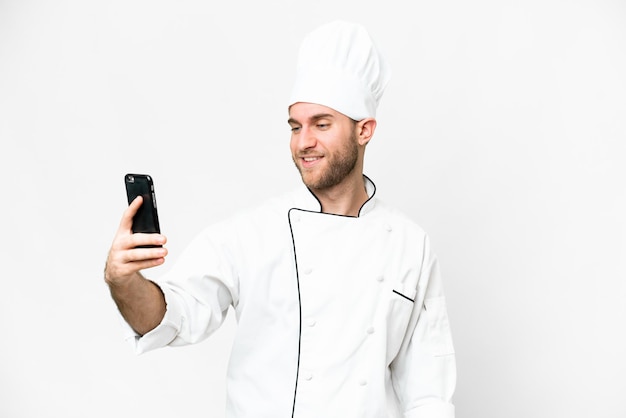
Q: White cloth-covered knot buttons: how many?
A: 8